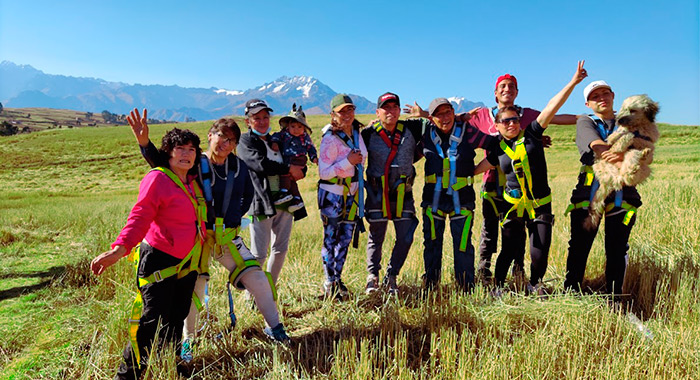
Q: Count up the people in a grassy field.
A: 10